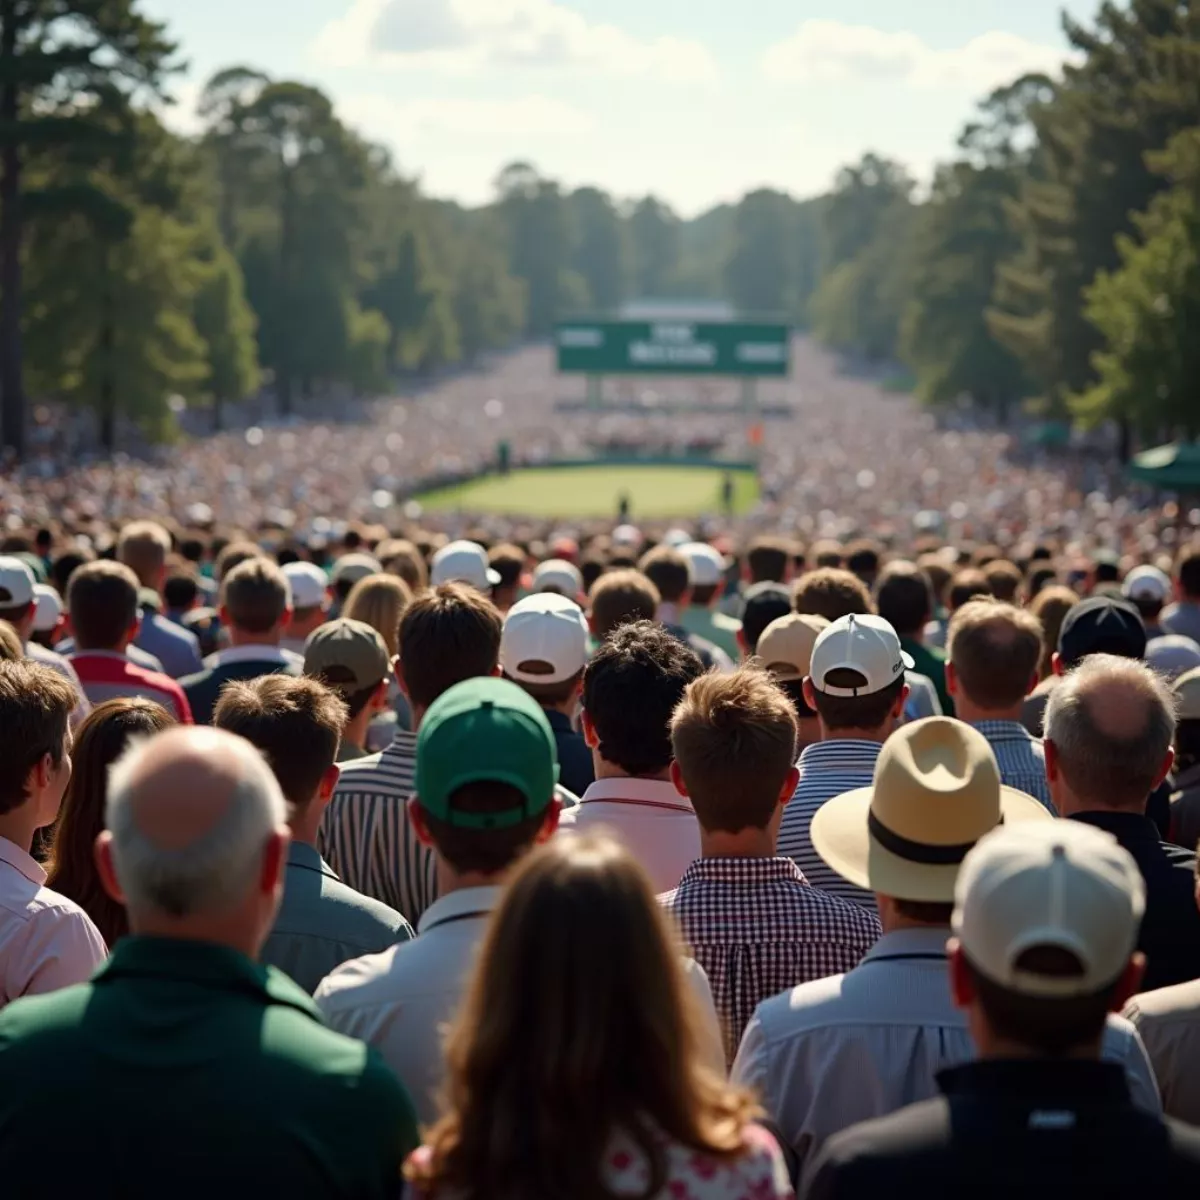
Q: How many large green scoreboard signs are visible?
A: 1